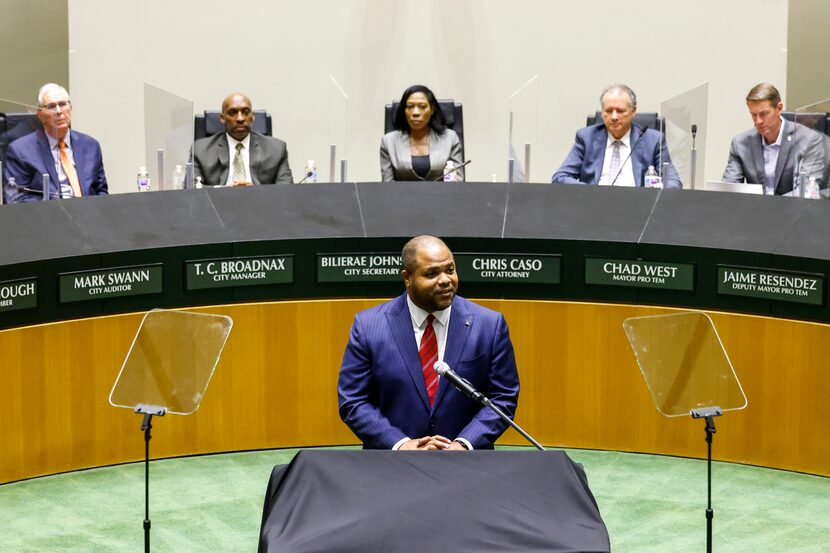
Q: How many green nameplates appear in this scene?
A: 7